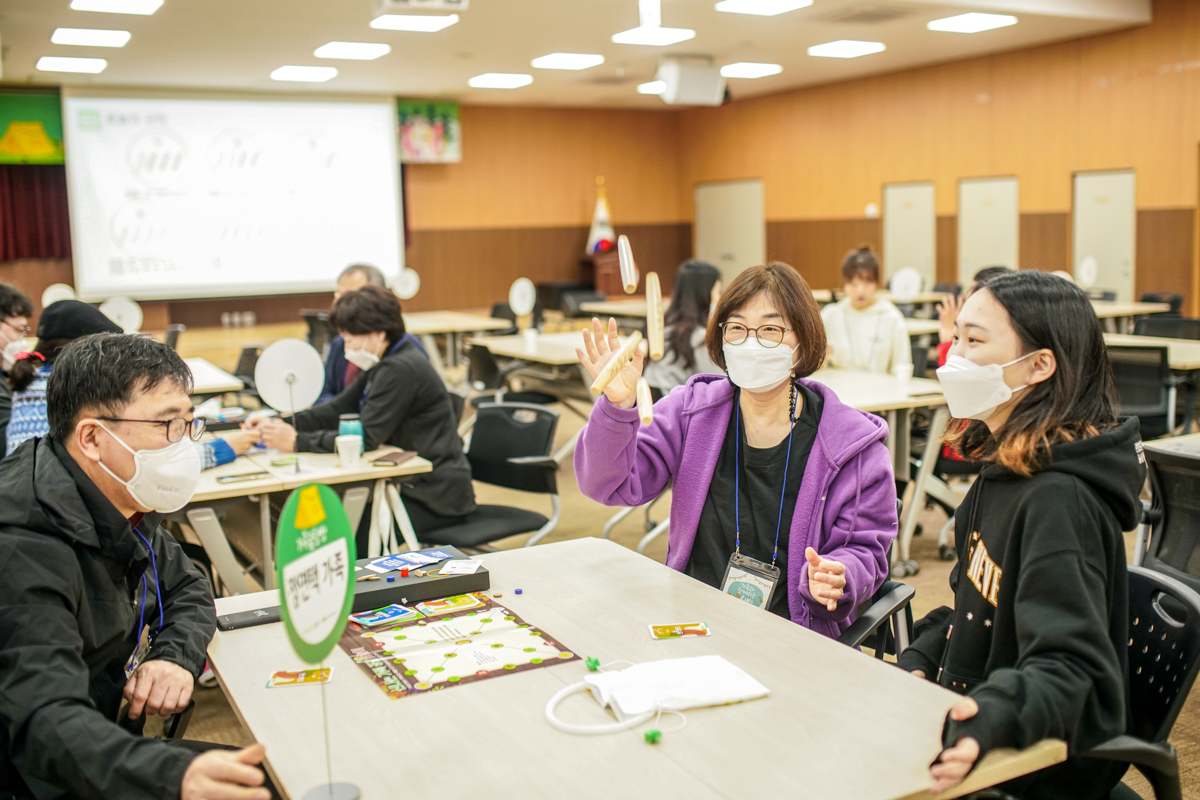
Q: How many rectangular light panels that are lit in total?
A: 14